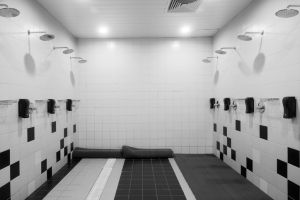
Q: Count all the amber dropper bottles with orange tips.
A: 0